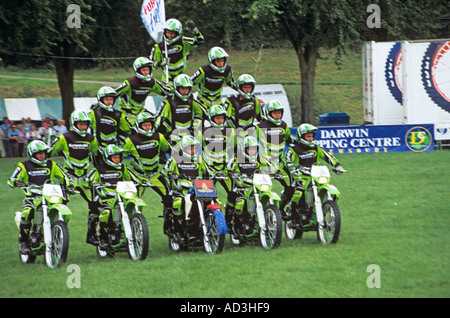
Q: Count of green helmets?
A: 15